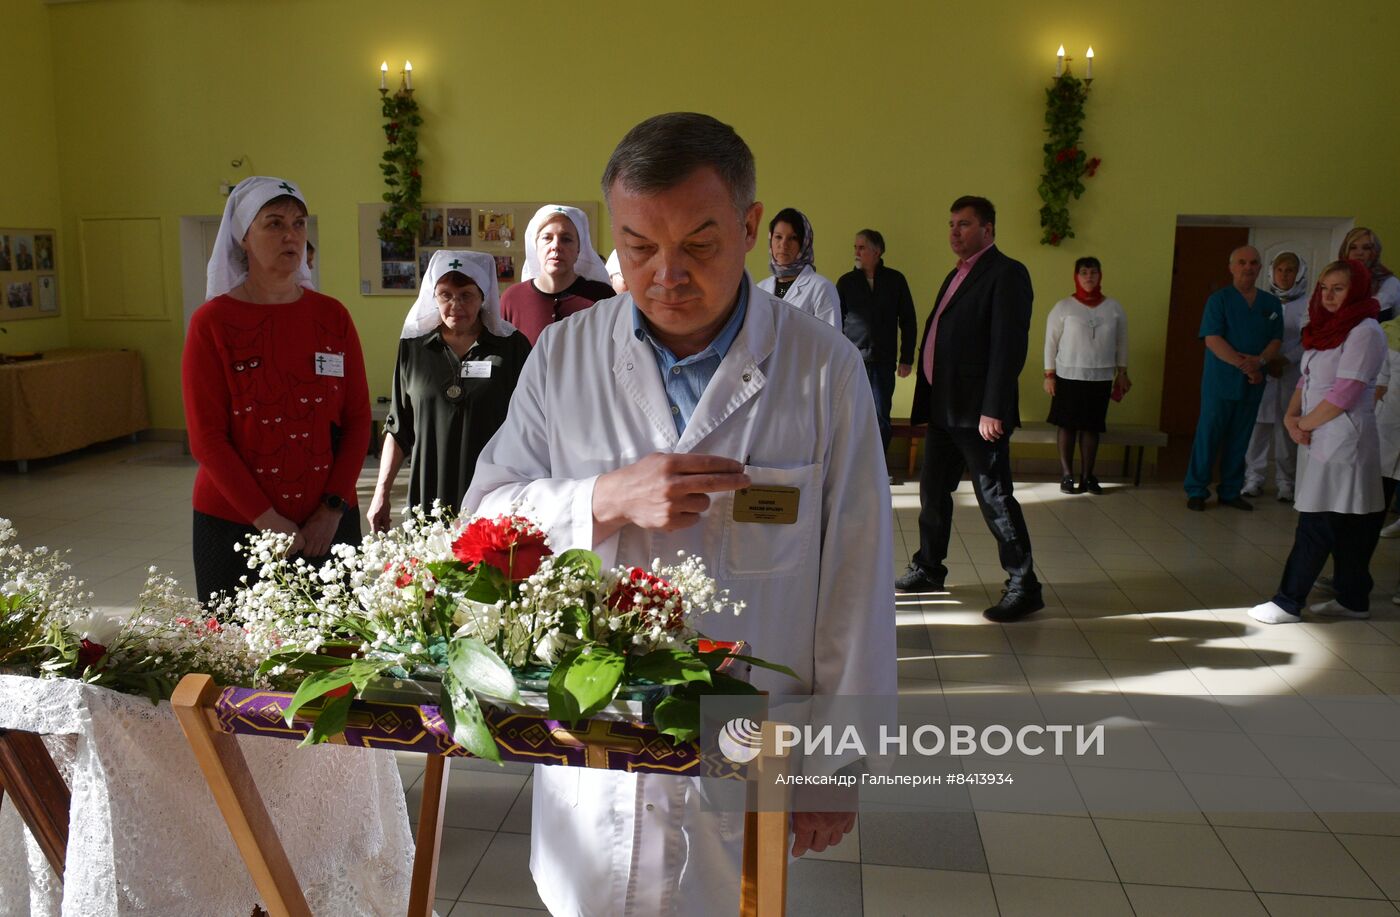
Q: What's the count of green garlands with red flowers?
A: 2